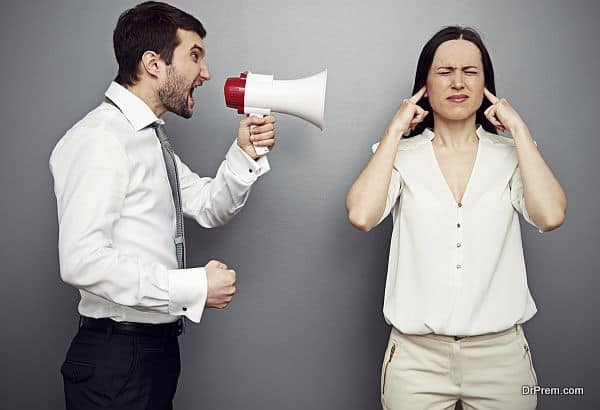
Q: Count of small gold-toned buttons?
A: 4